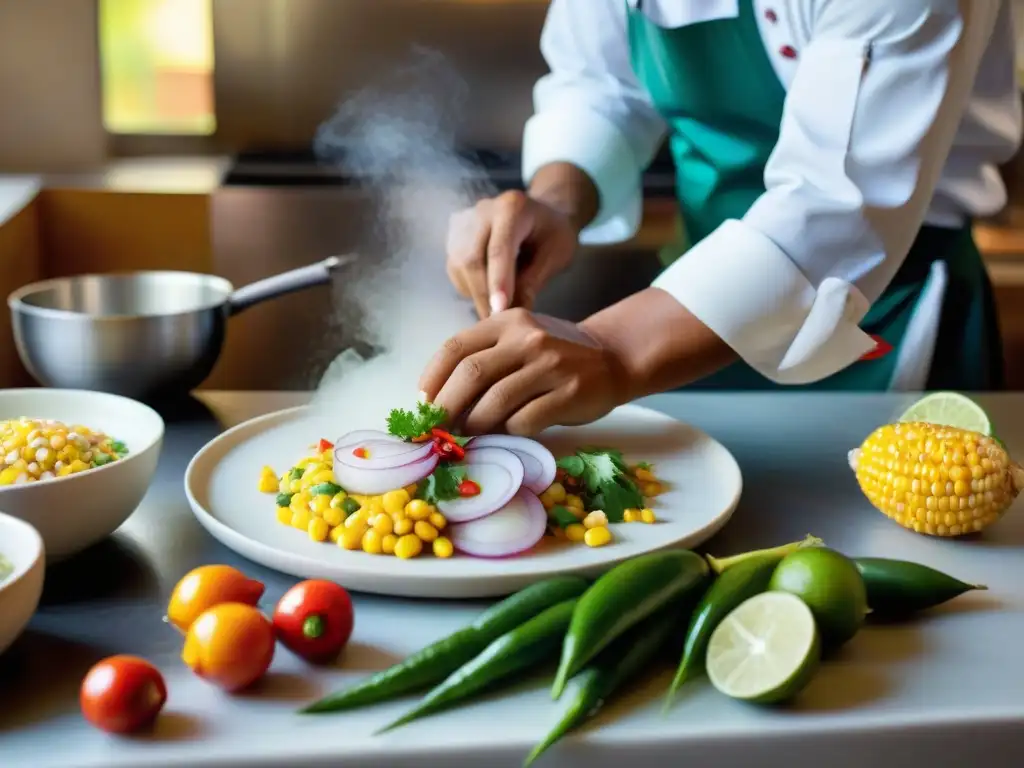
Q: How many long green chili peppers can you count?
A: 6